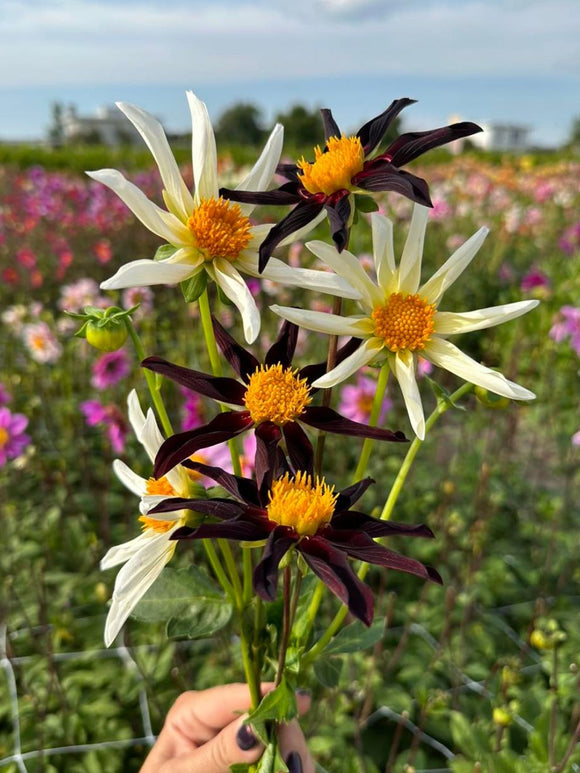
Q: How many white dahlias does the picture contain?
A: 3